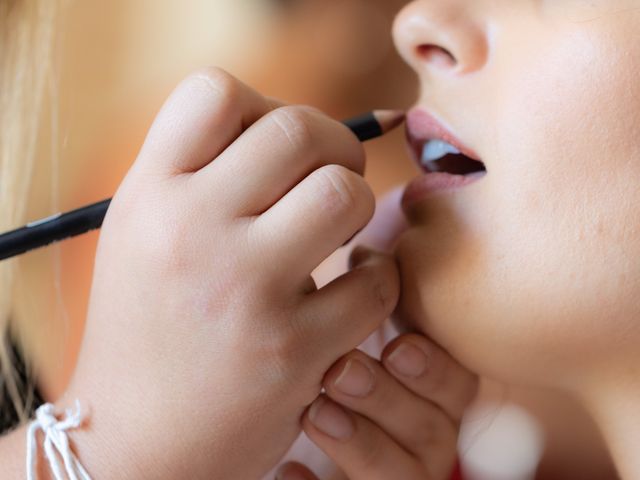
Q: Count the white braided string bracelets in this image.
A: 1